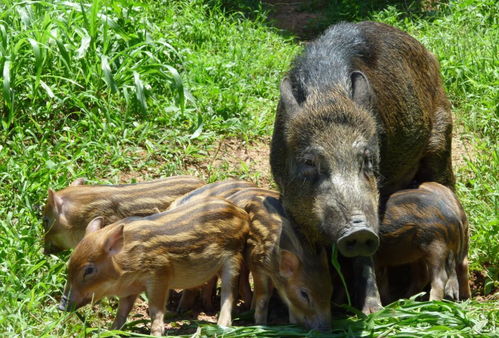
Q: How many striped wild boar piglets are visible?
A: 5